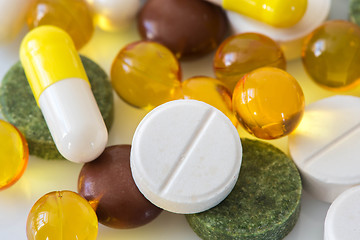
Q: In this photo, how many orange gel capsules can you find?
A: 8